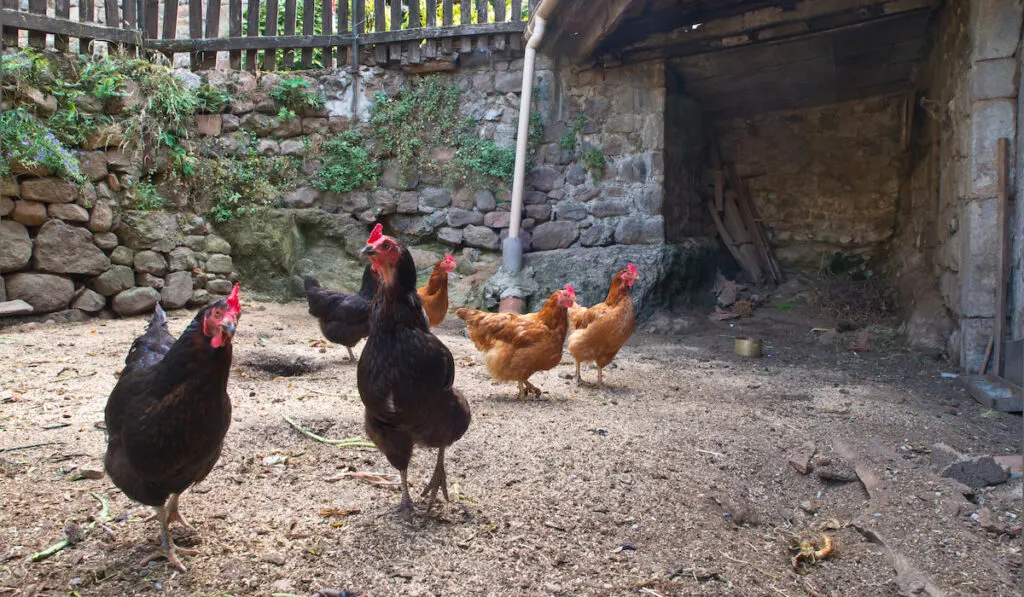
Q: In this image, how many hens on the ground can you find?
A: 6